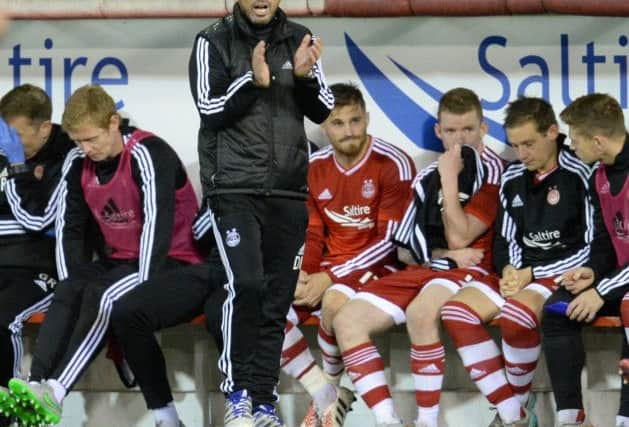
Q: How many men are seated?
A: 6